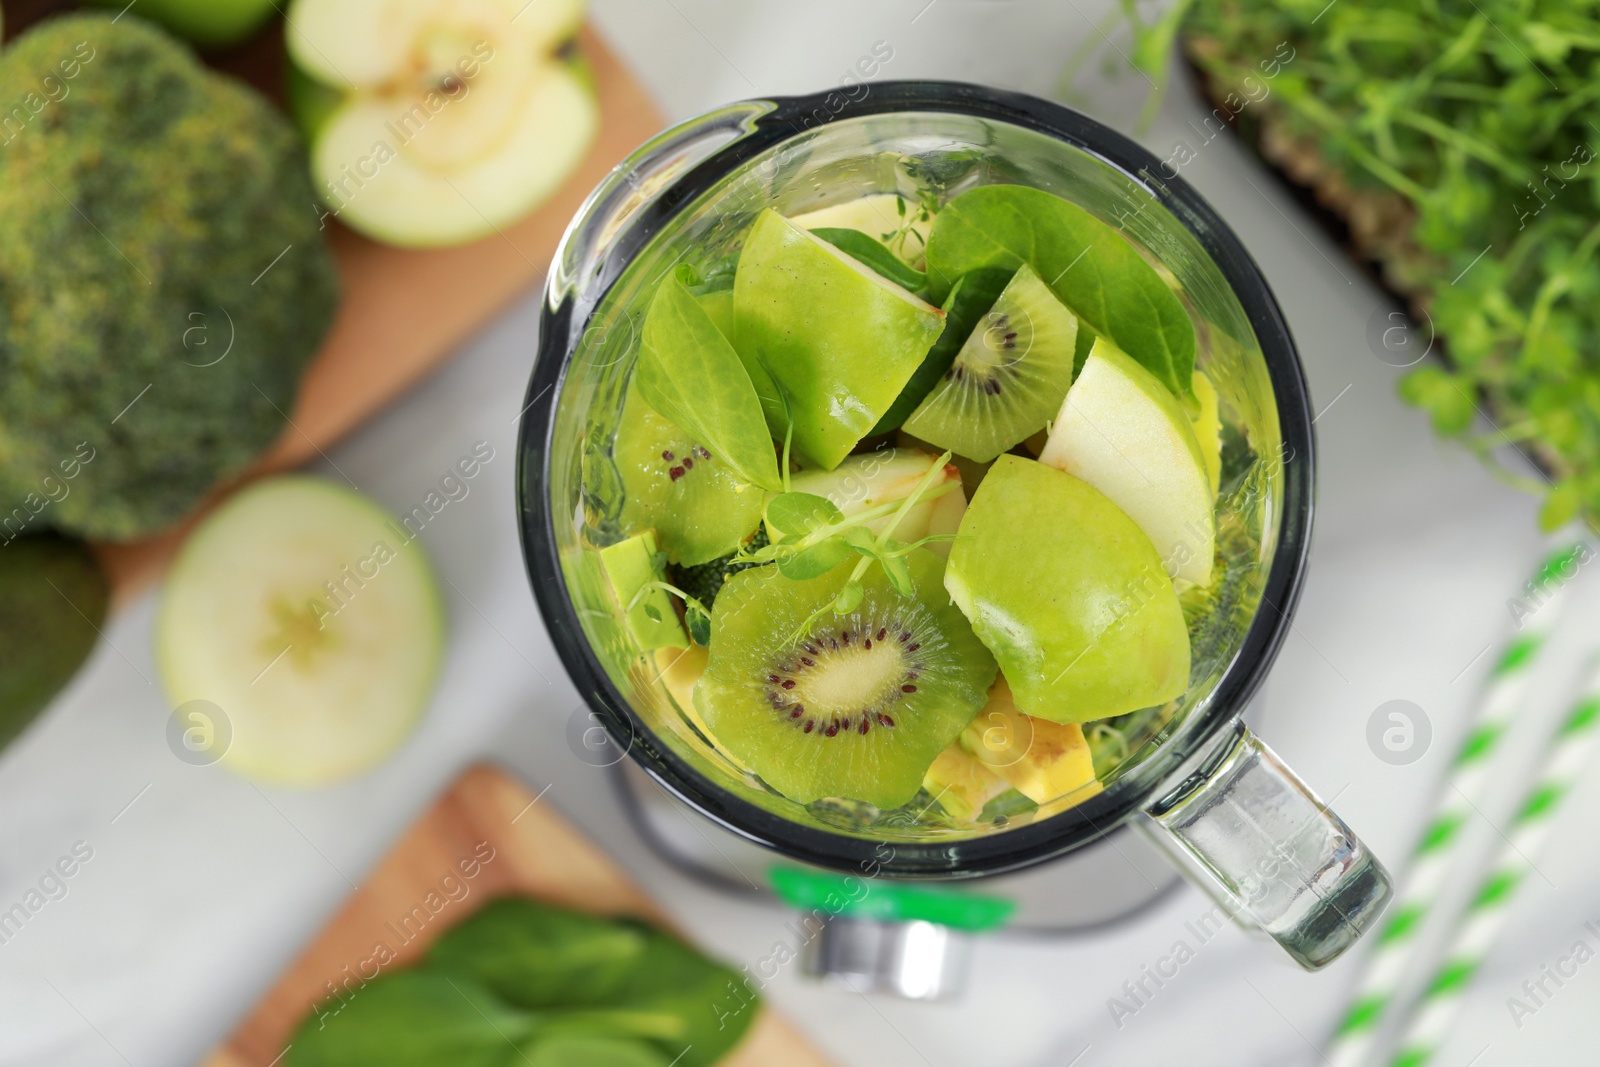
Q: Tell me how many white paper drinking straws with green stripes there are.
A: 2